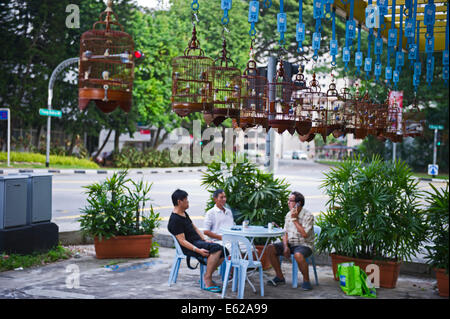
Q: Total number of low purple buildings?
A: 0